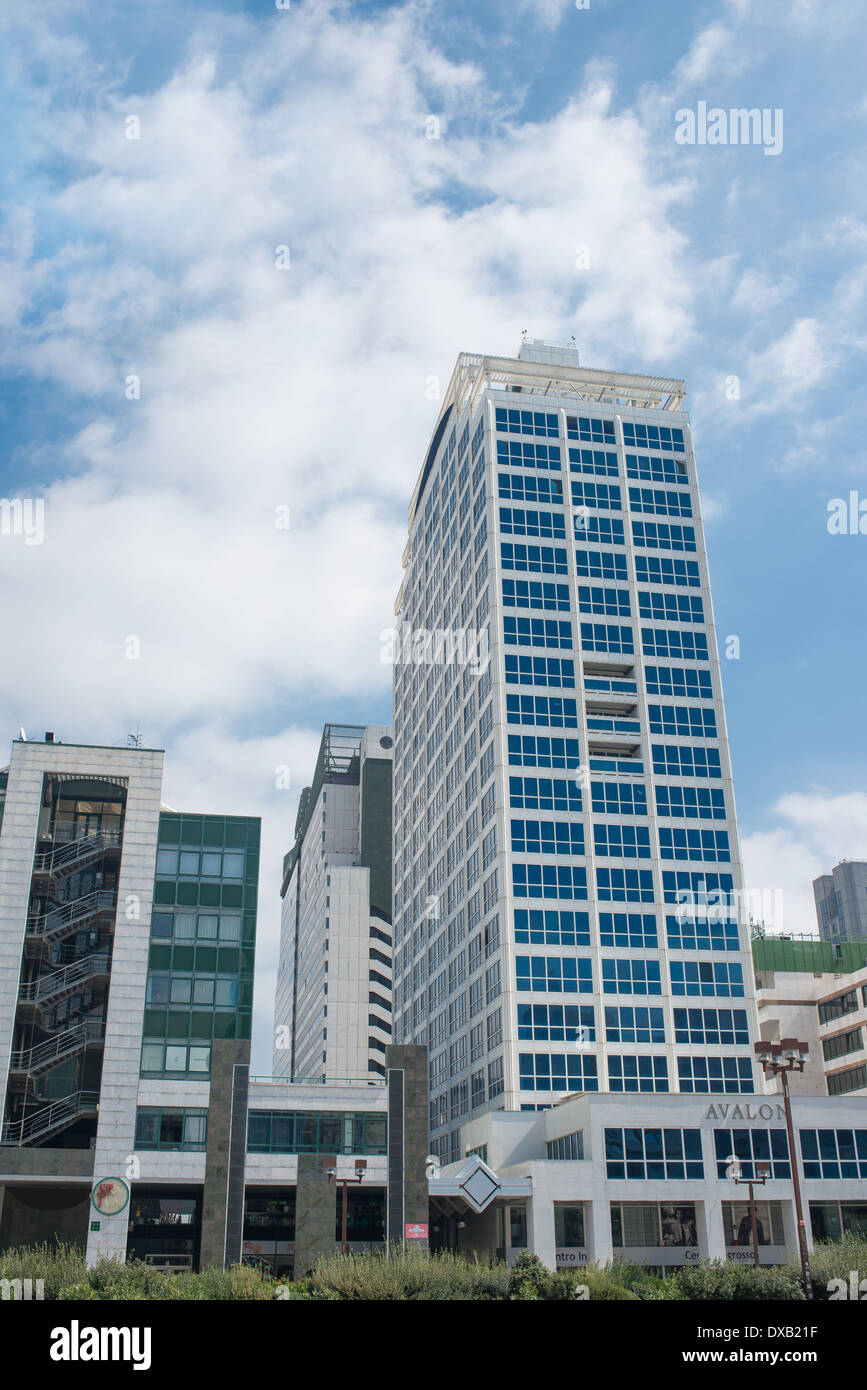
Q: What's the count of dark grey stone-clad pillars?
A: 3